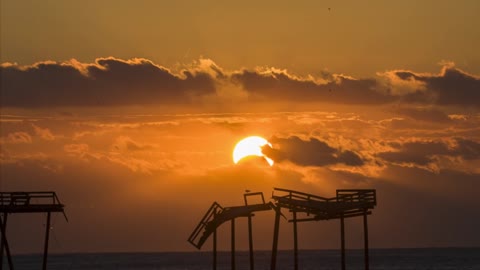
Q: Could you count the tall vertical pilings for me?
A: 10